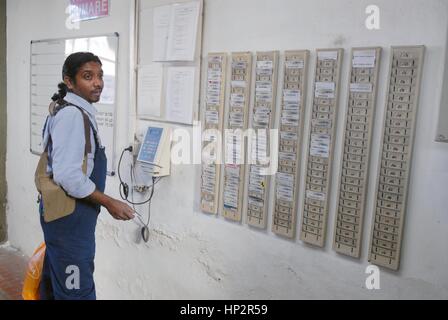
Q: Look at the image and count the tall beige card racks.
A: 7